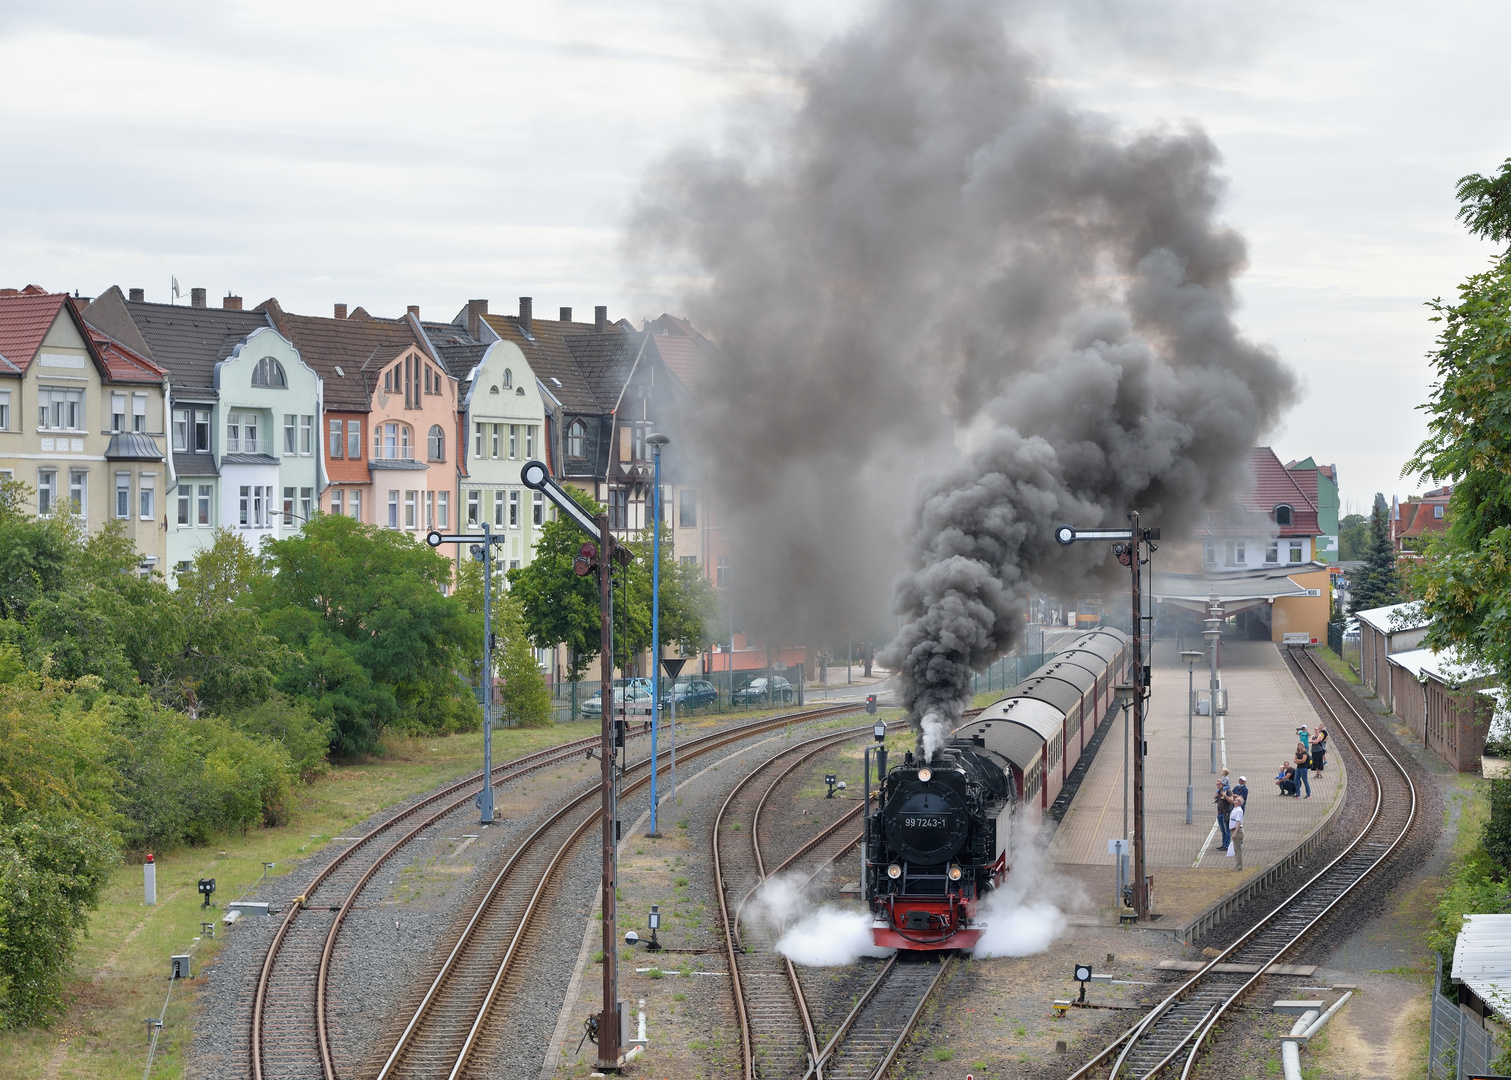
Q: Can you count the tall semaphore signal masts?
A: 3